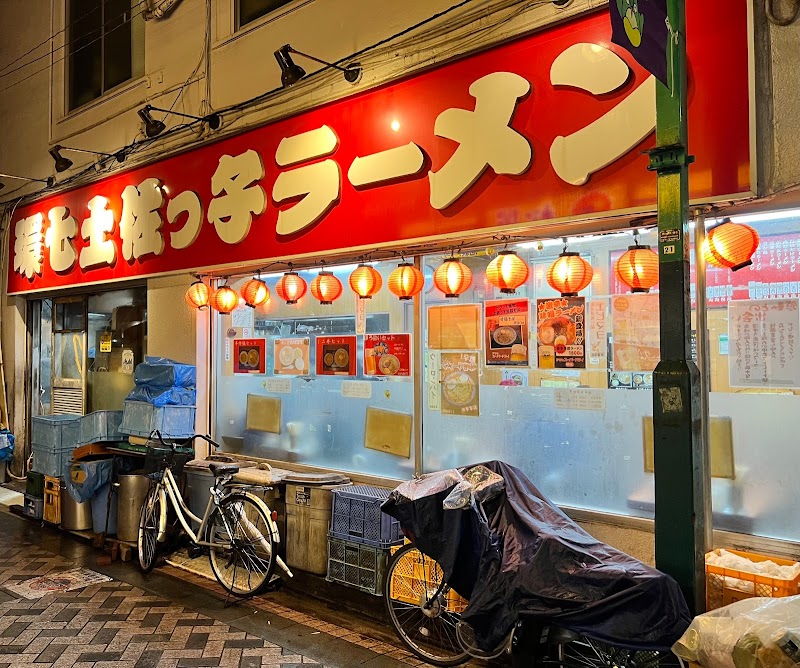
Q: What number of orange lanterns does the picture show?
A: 12